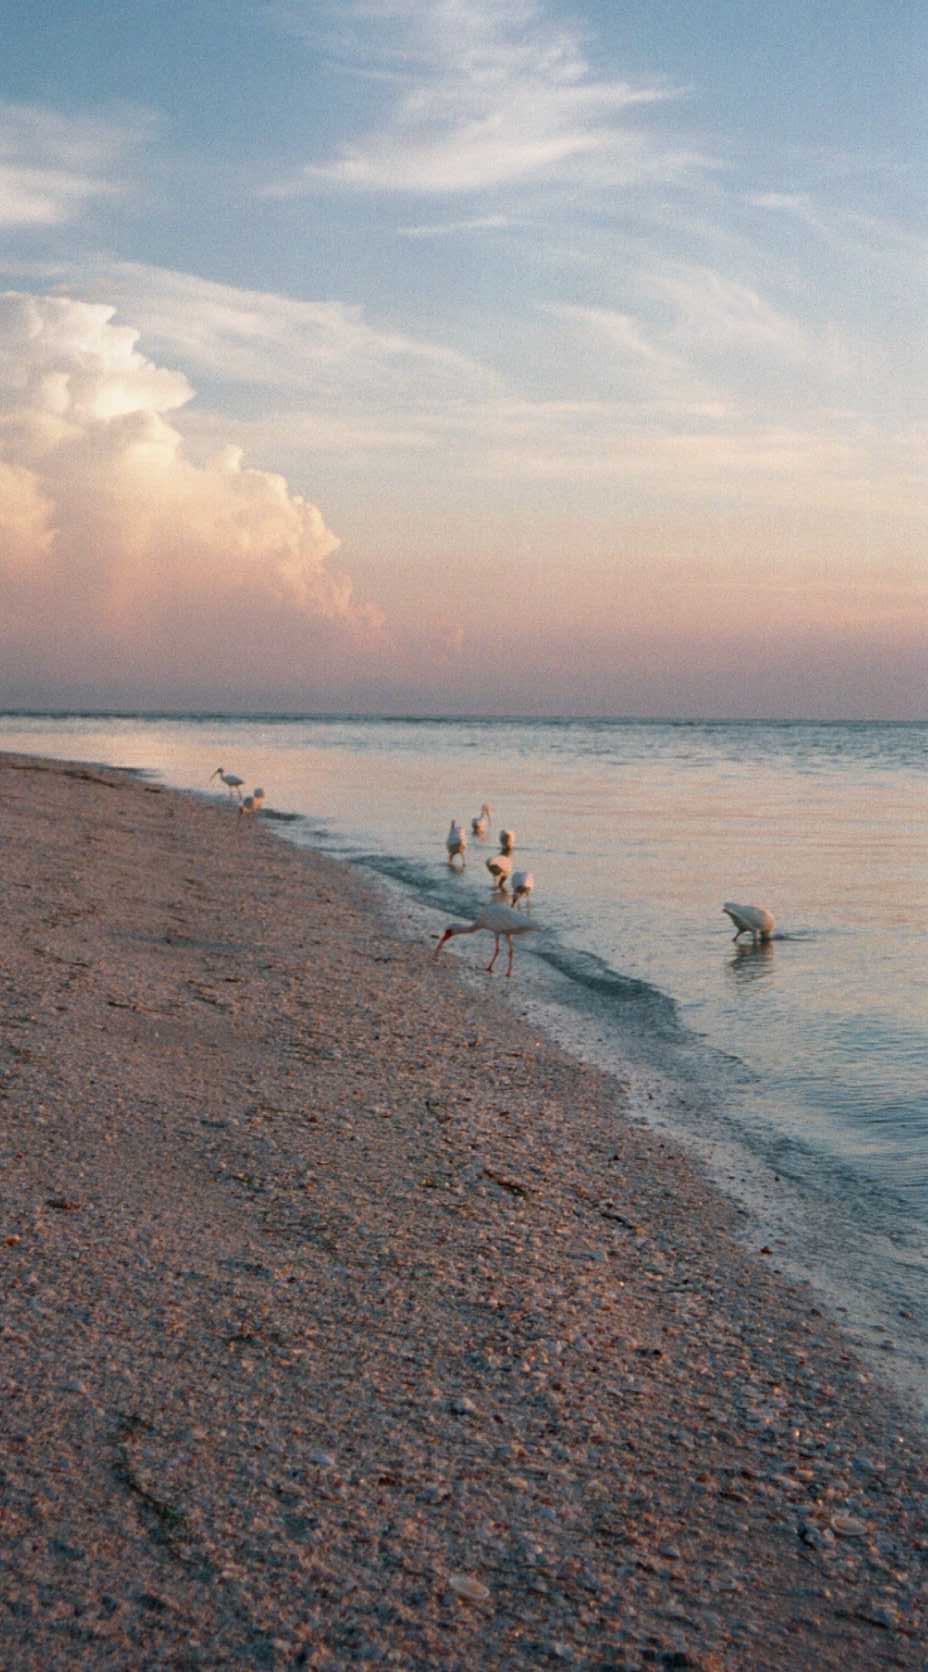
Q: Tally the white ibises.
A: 10